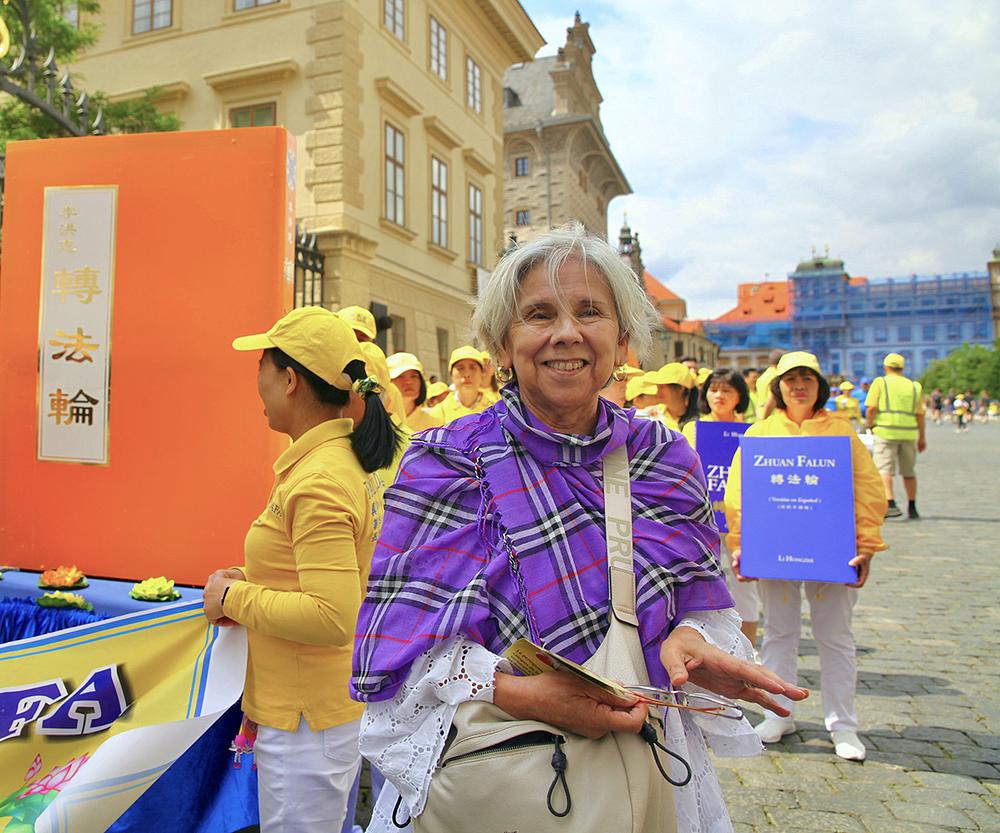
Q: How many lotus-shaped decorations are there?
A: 3